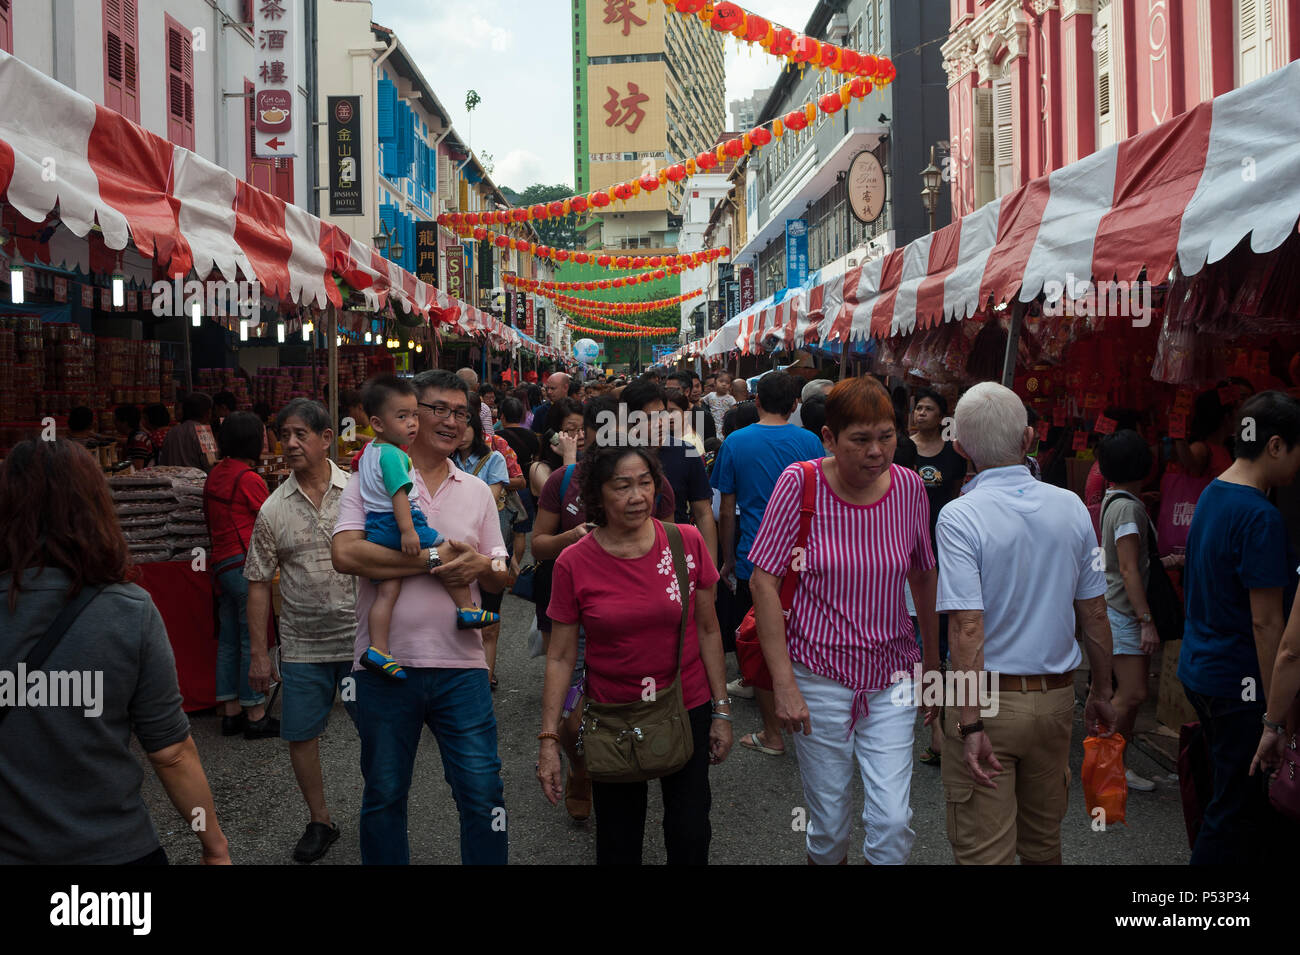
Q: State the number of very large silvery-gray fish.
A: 0